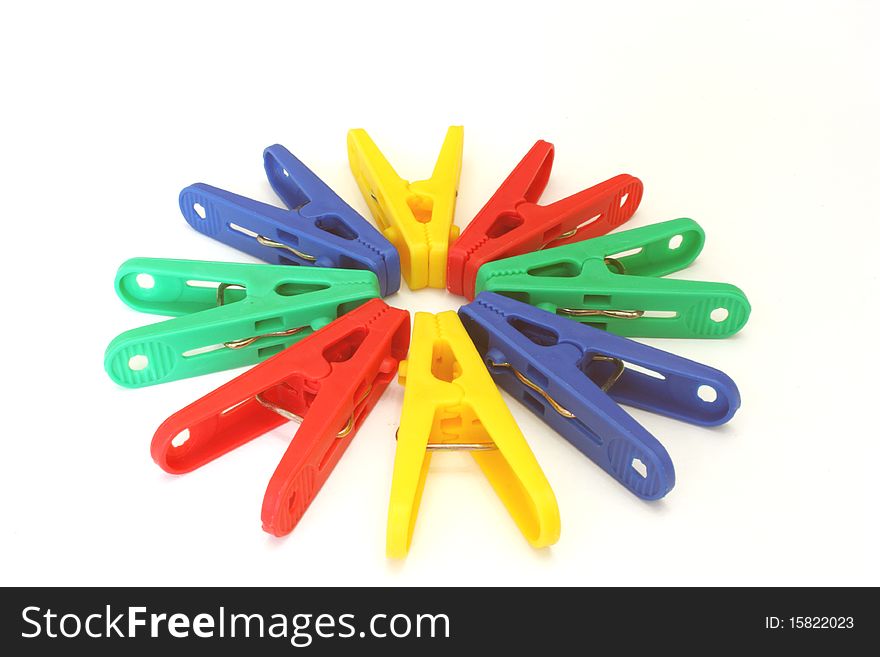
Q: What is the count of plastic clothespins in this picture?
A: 8